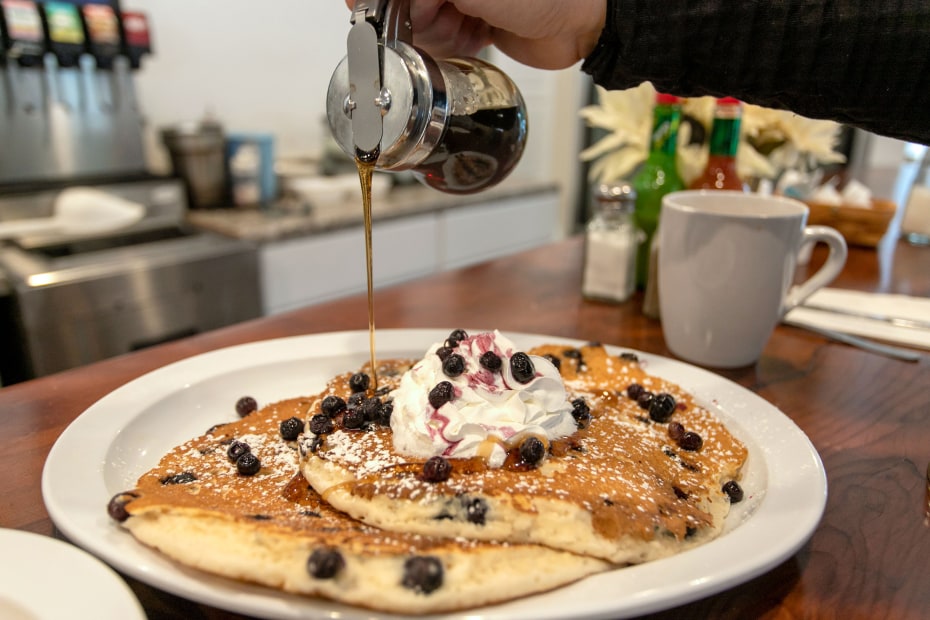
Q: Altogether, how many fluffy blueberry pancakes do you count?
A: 2